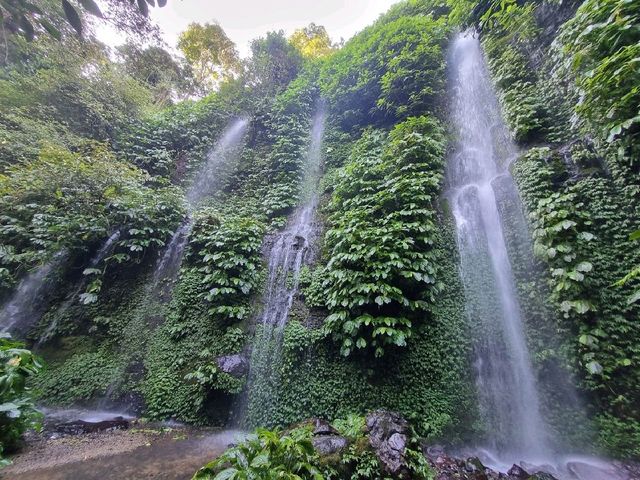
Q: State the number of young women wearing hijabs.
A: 0